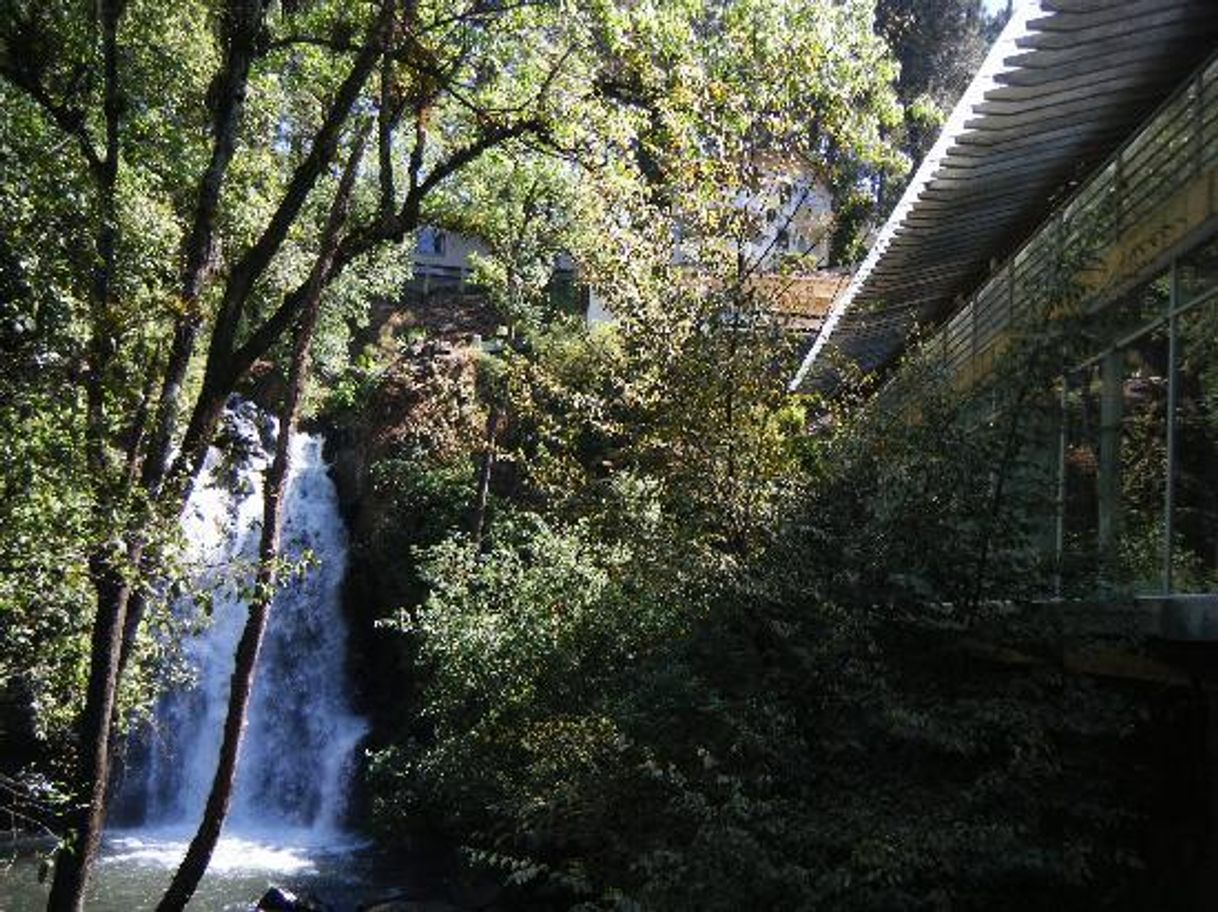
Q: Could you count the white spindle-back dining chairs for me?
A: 0